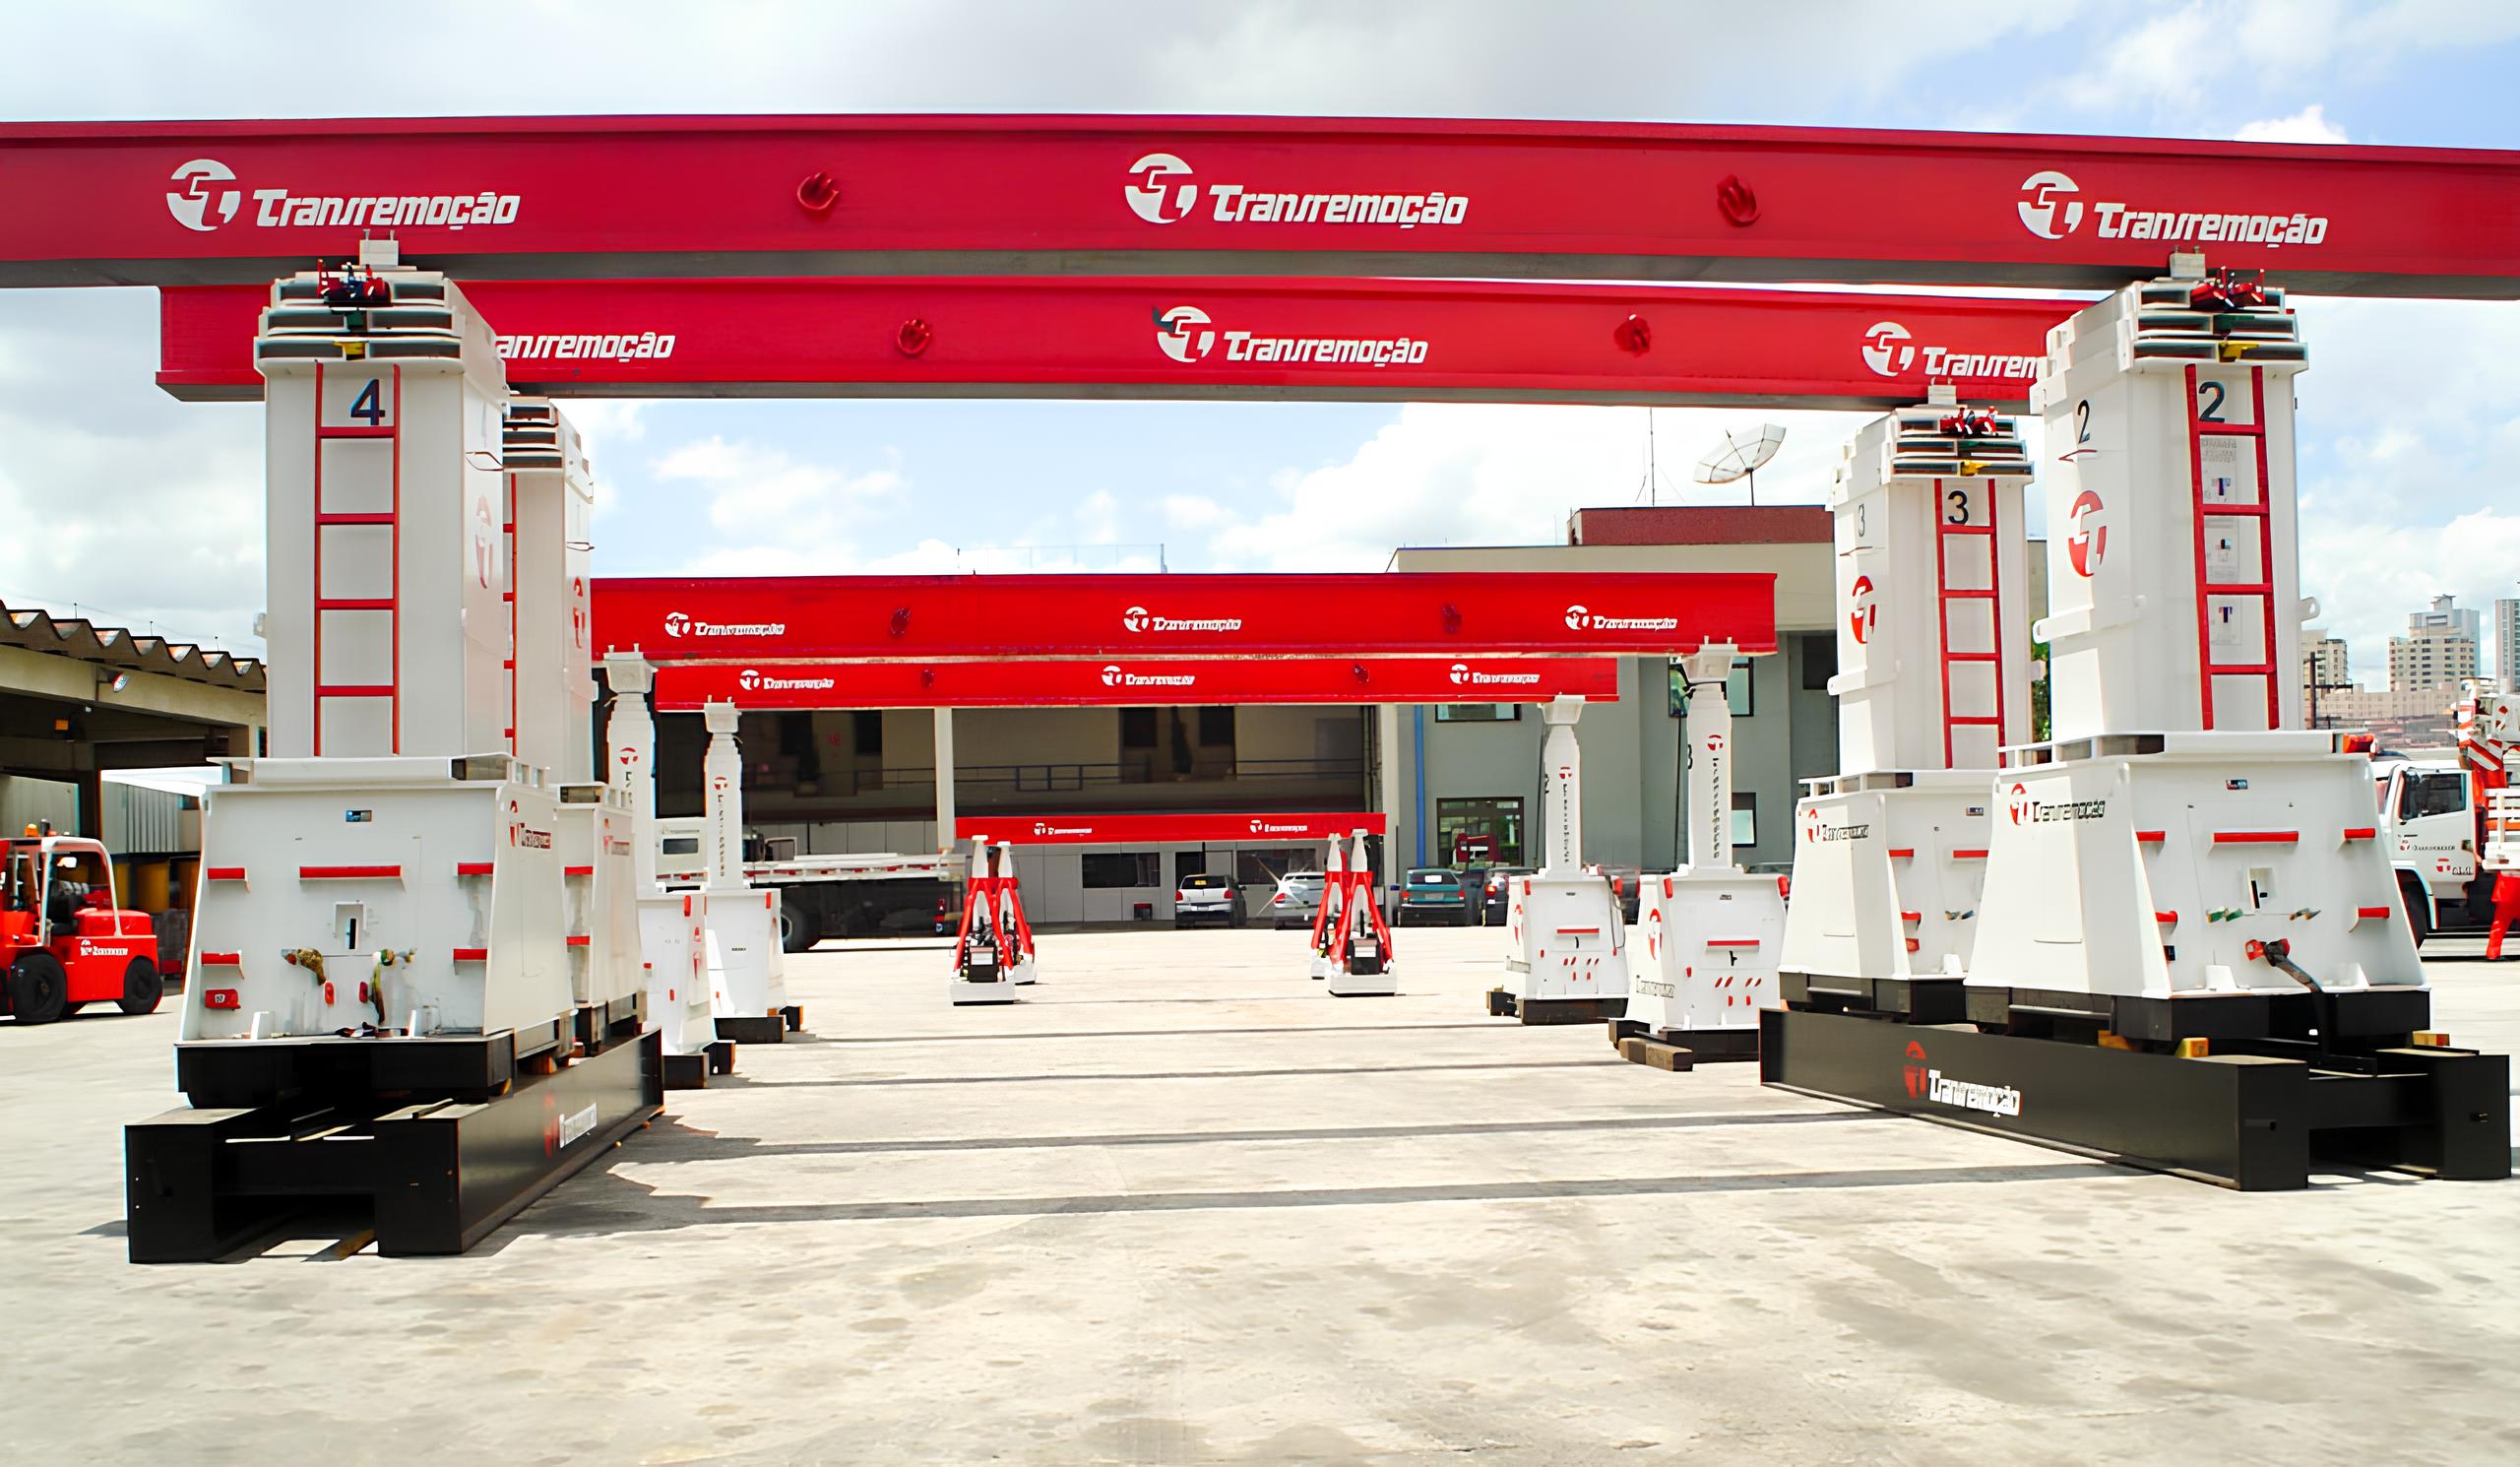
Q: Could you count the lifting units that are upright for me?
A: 12